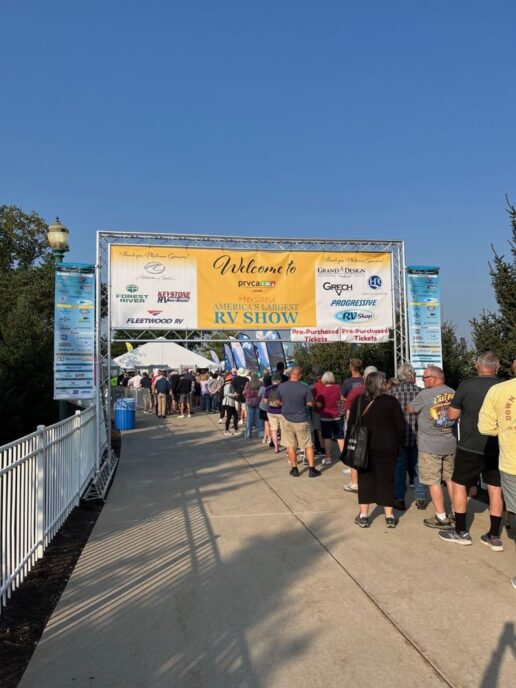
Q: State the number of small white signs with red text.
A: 2